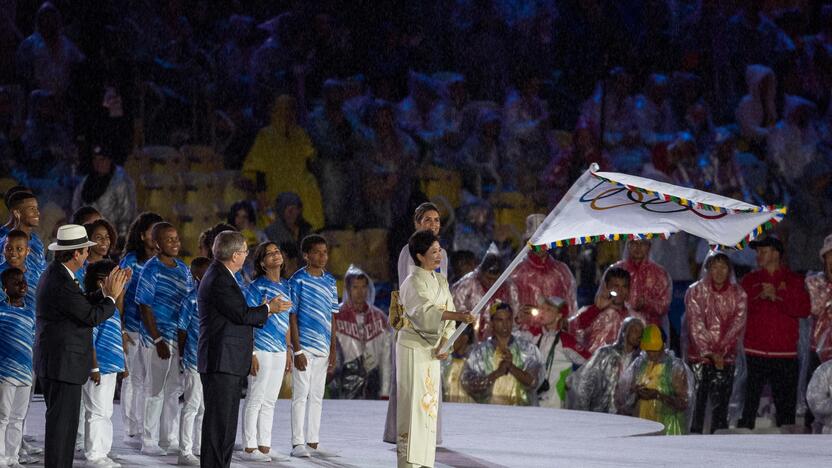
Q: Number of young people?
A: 13